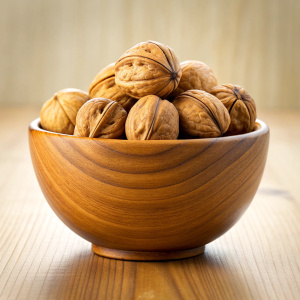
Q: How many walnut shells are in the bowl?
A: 8